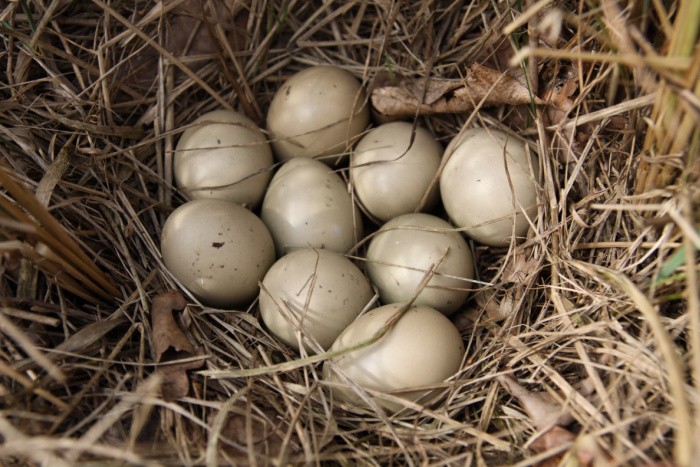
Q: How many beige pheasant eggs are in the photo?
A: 9